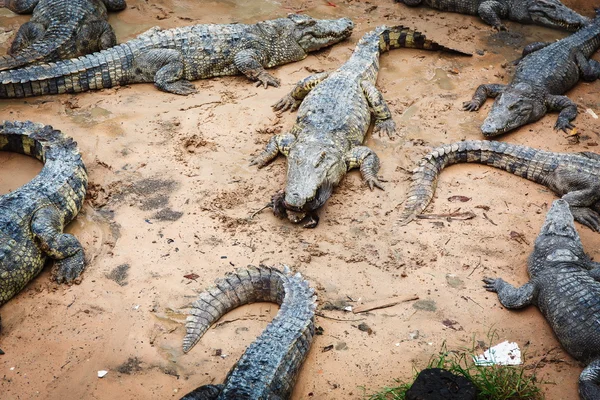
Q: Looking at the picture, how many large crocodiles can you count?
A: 9